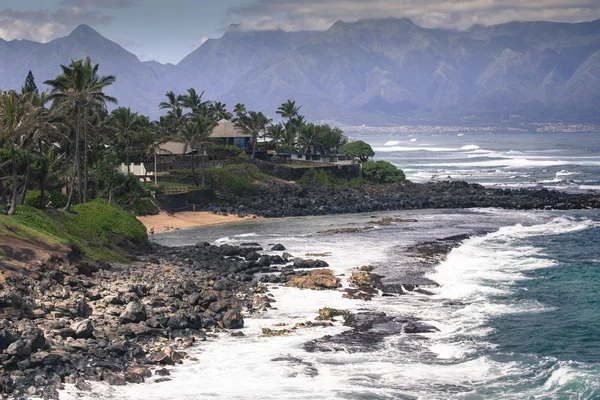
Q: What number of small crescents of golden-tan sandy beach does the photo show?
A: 1